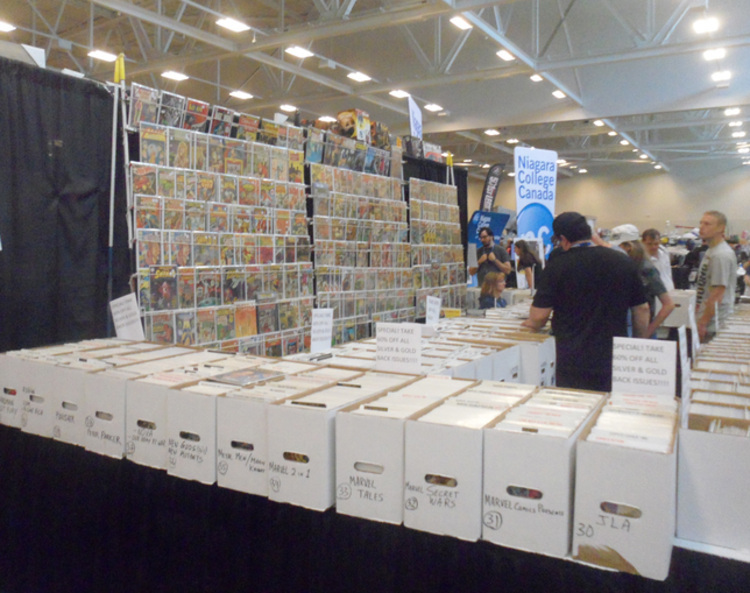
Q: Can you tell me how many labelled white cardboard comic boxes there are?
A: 12